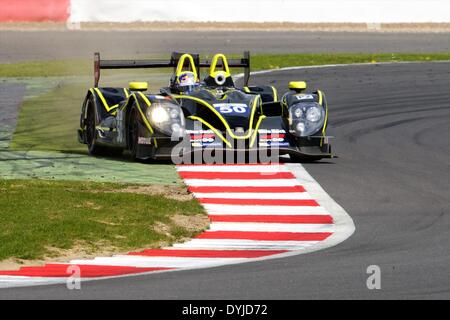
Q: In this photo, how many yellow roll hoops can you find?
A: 2